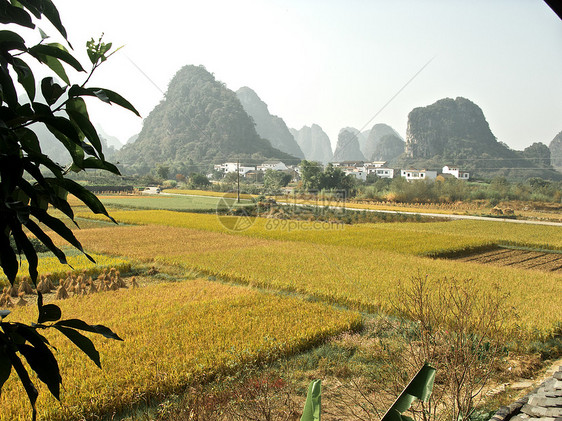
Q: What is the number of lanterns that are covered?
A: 0